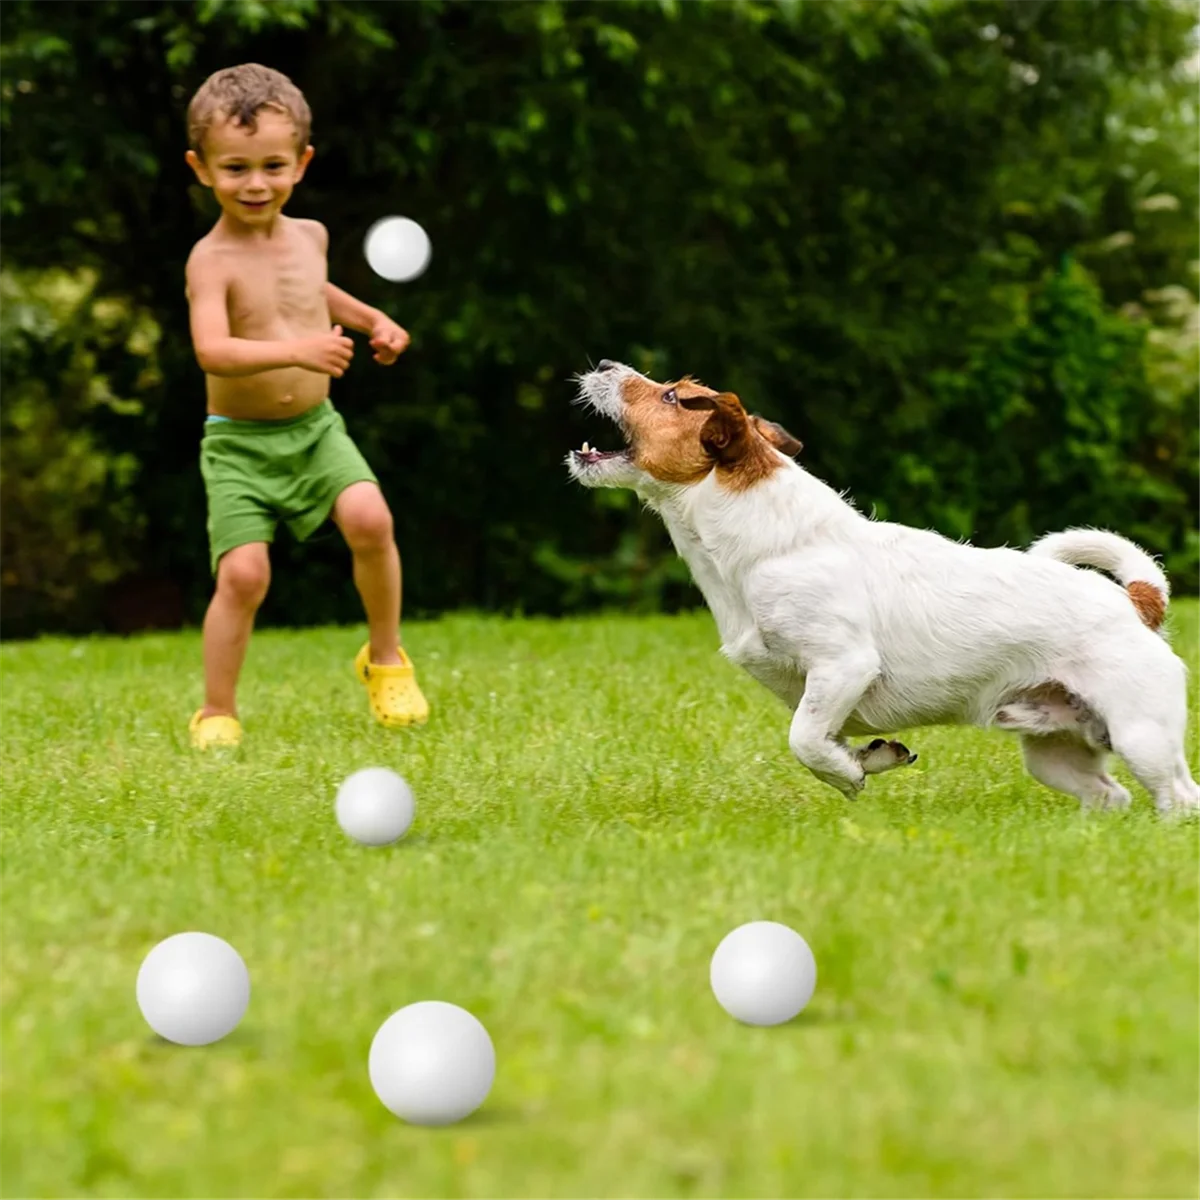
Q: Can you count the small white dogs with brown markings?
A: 1